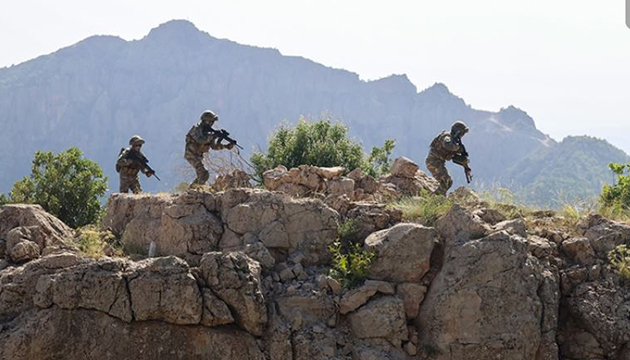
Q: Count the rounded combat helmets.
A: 3